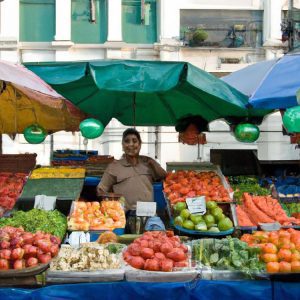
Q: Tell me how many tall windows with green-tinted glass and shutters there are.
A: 3